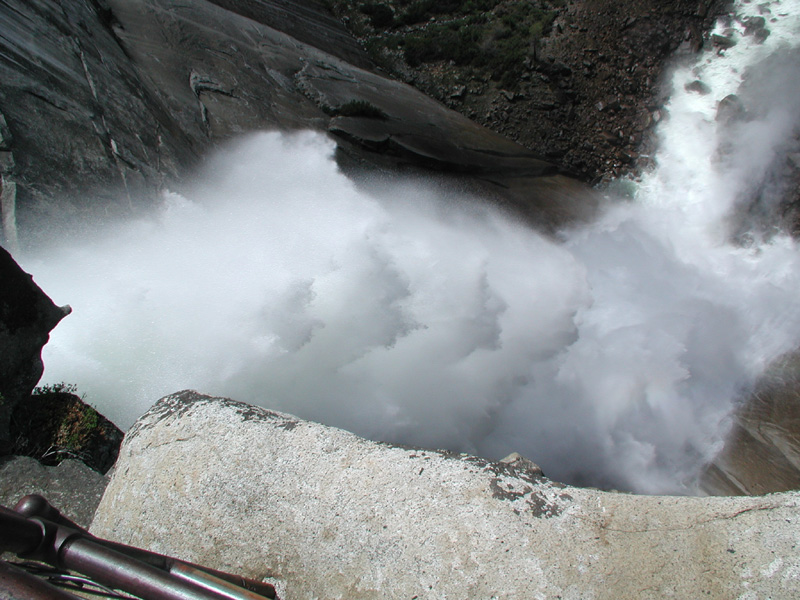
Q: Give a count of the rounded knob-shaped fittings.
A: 1